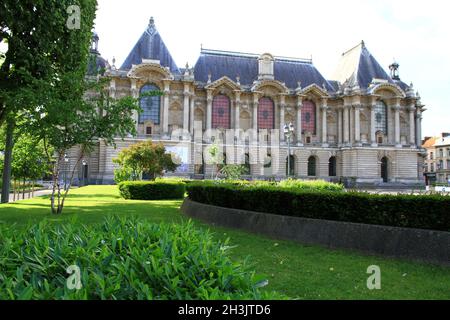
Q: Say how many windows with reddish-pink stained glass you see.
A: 3